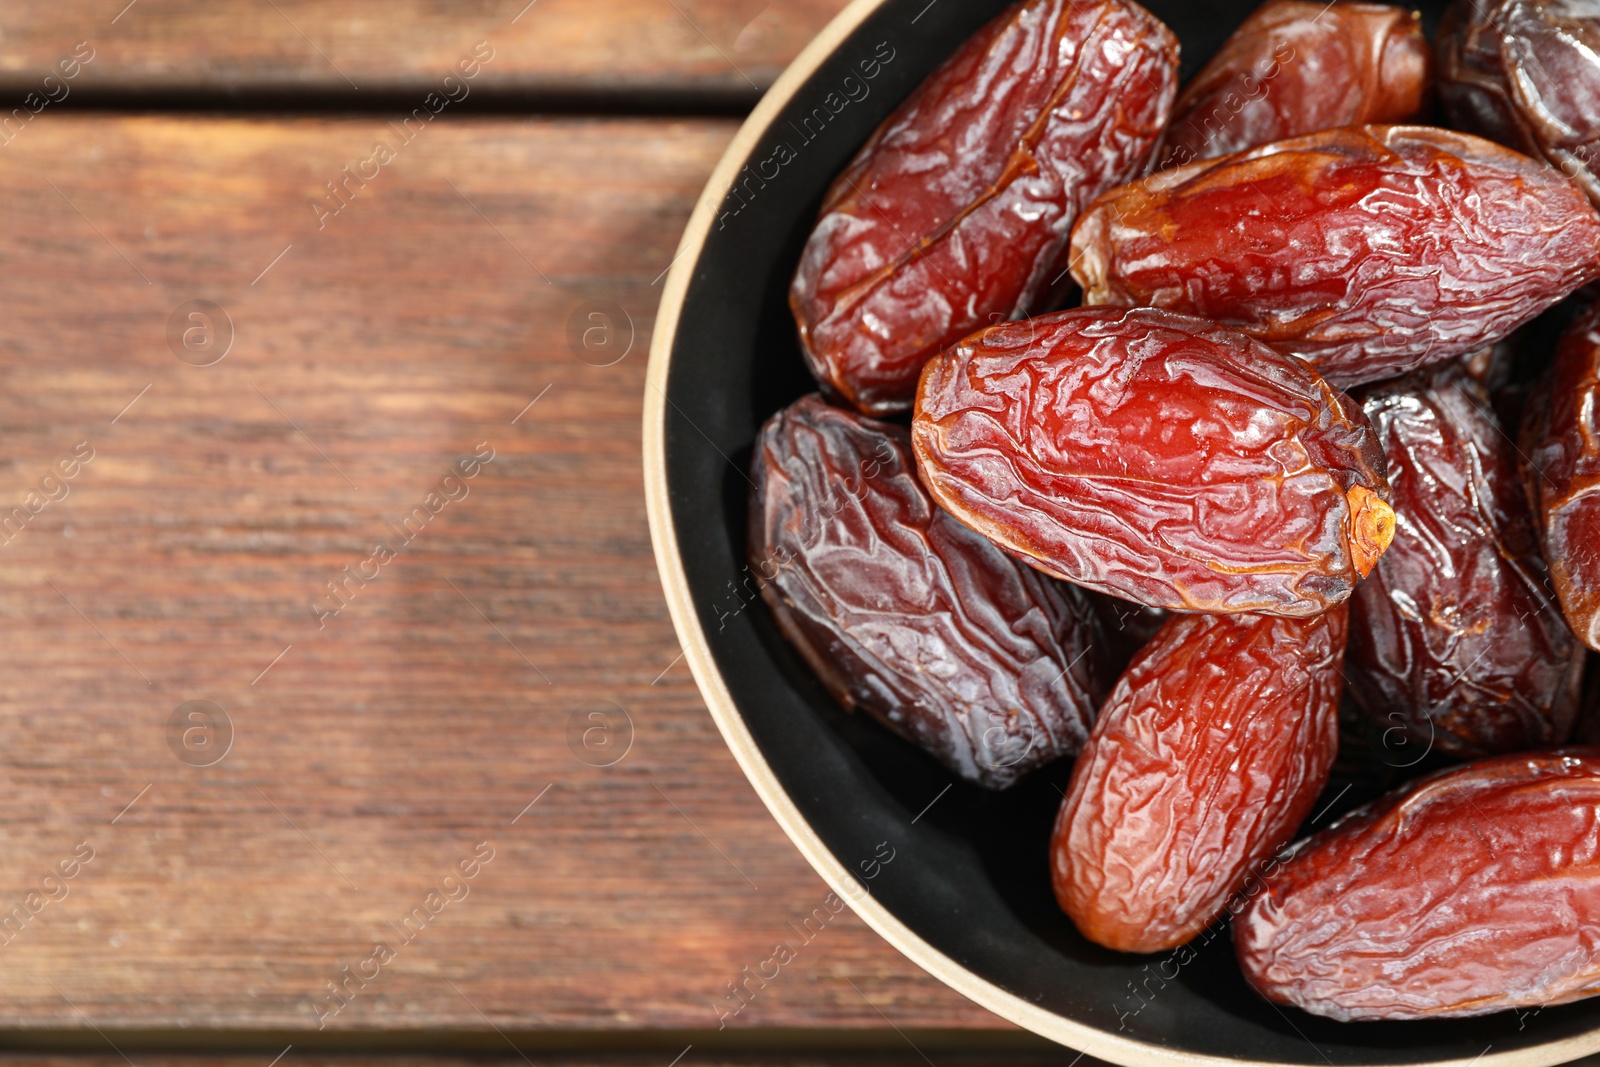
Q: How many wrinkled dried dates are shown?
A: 10